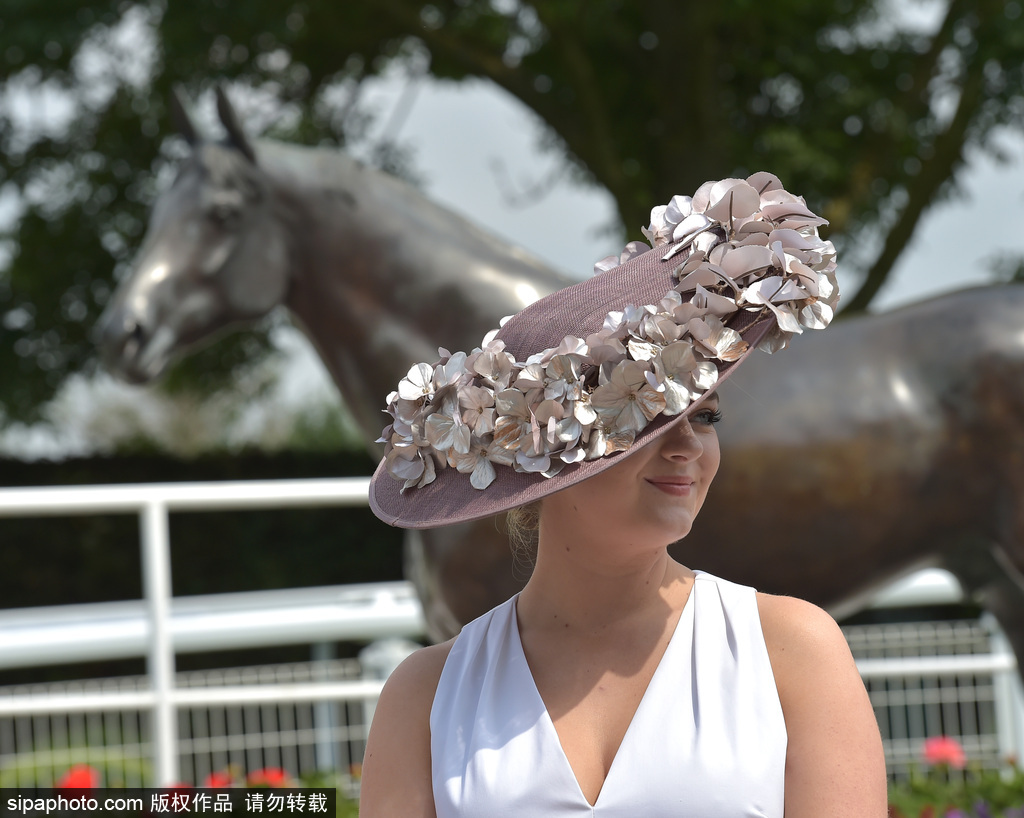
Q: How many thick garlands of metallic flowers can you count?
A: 1